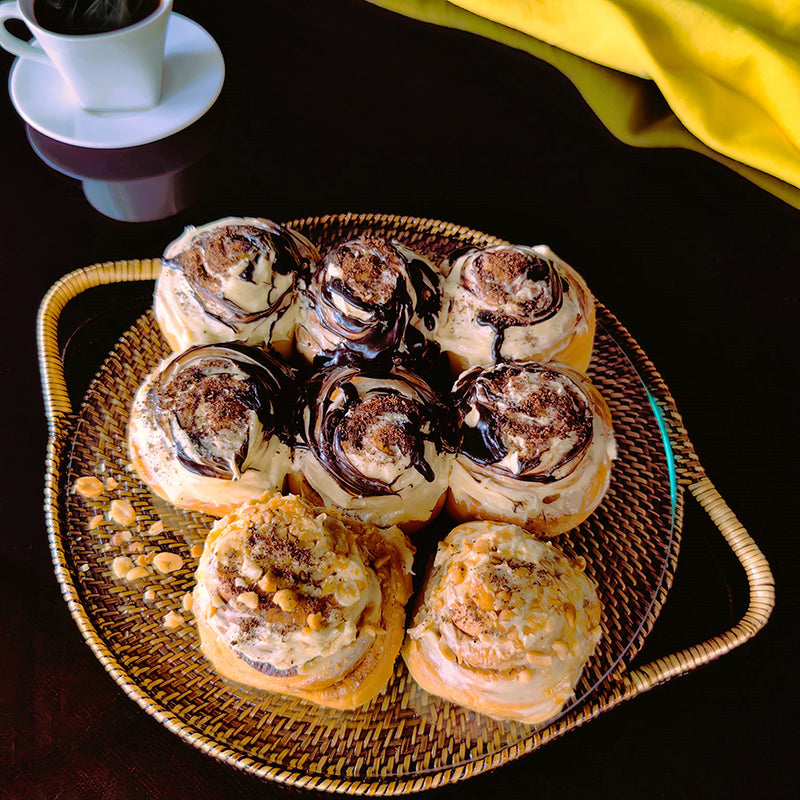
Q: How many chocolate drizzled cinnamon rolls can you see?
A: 6